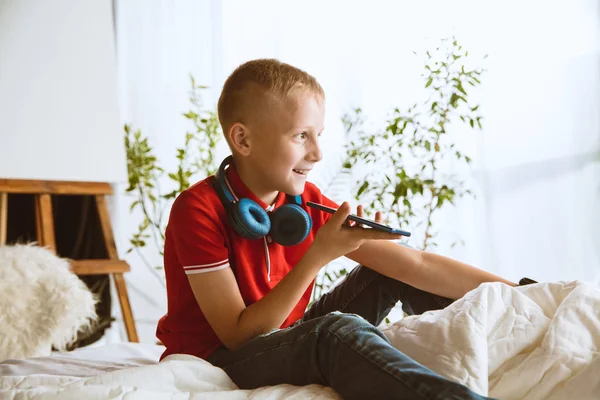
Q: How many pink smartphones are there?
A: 0